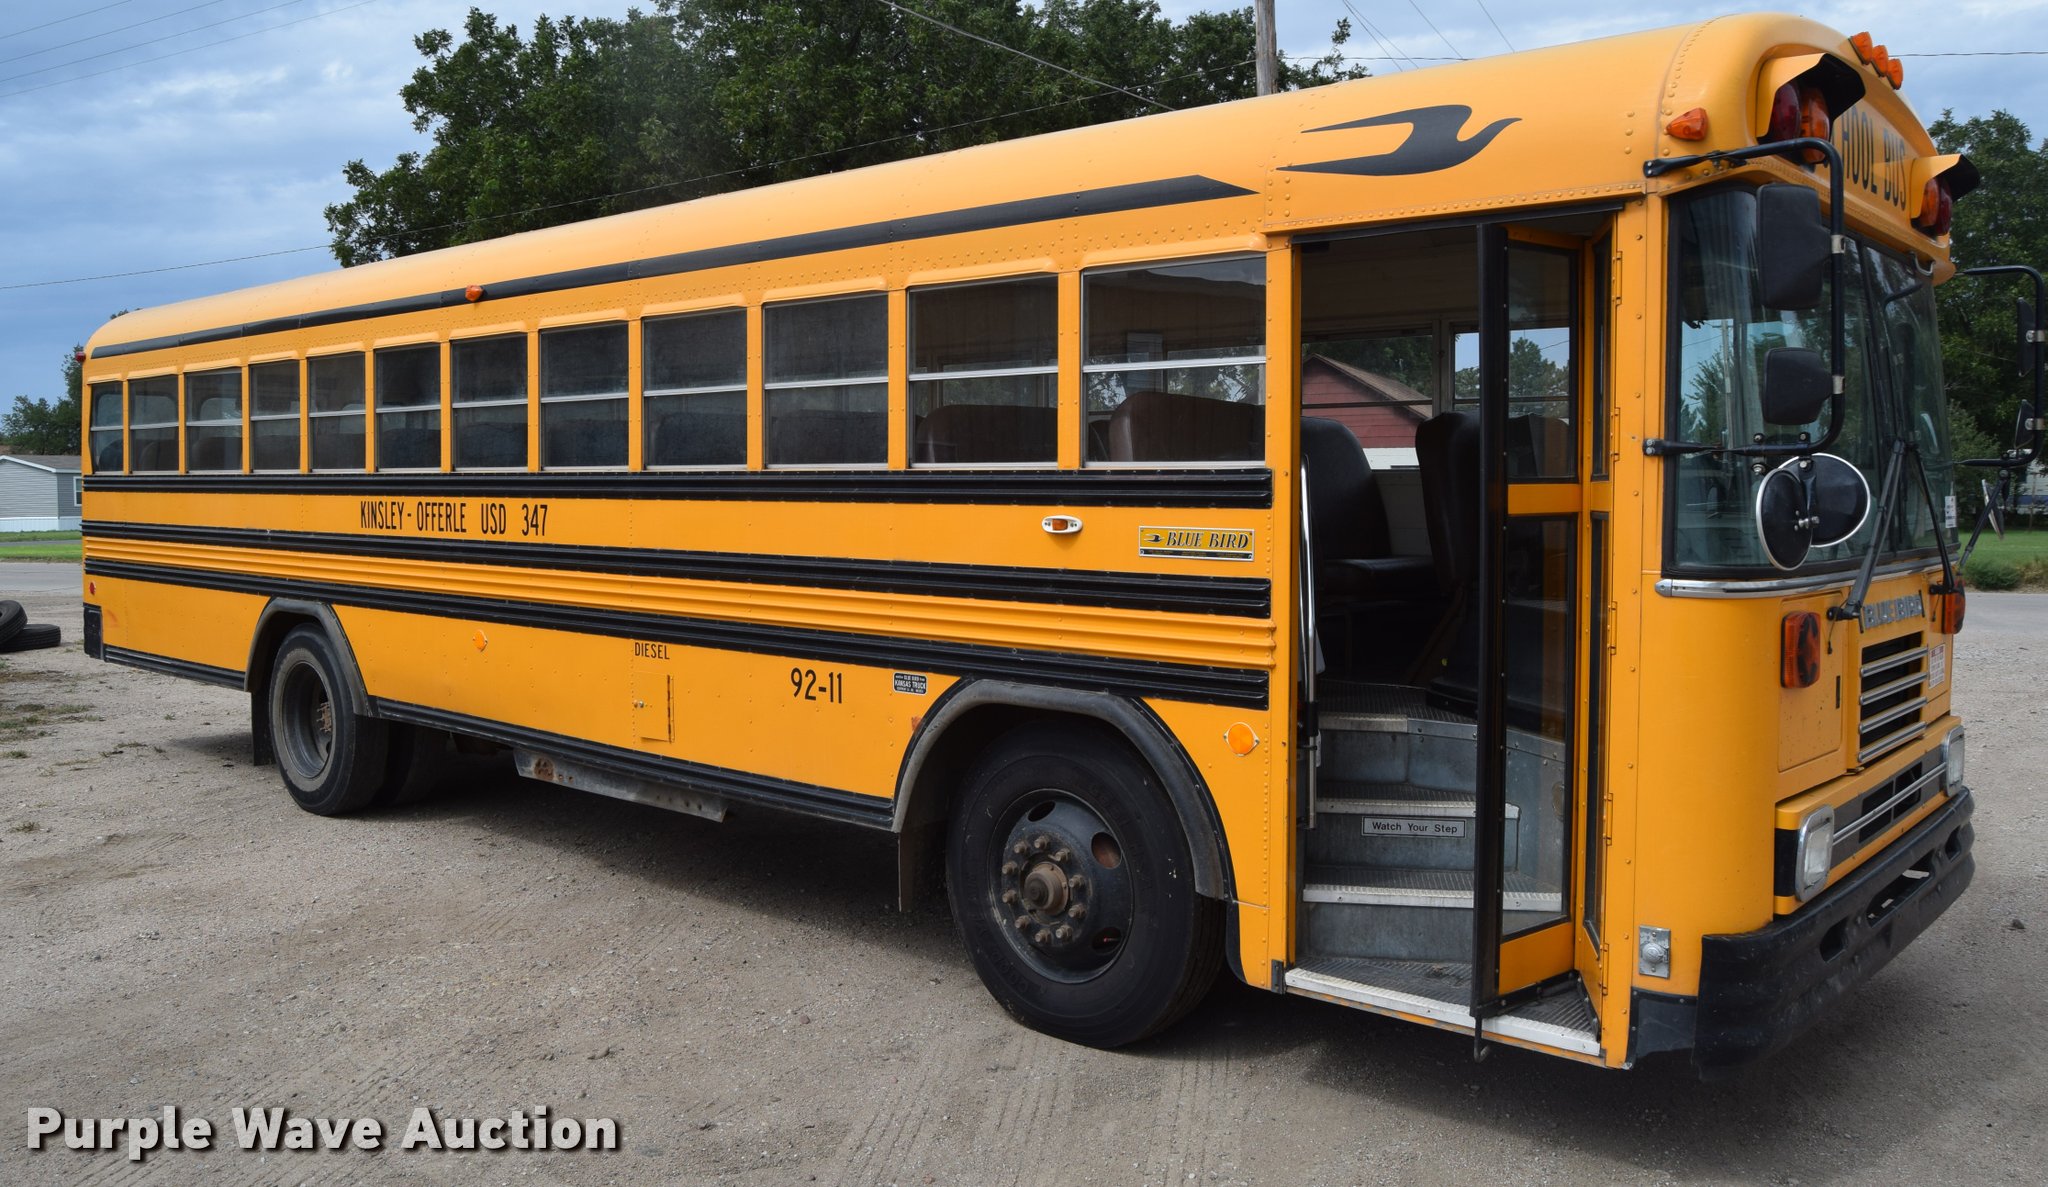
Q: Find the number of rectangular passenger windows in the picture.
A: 12